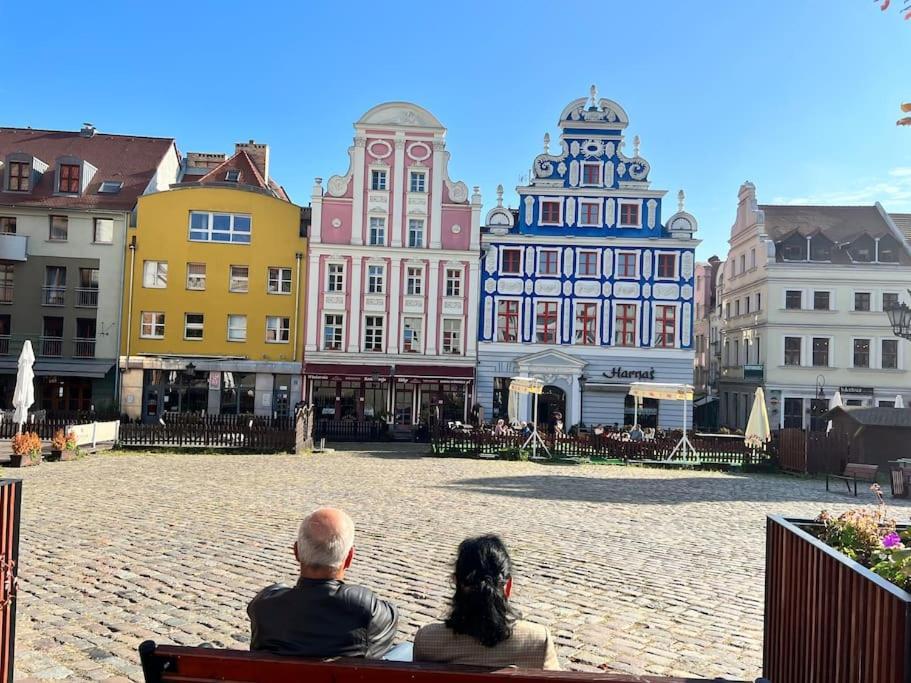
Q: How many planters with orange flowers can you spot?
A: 2